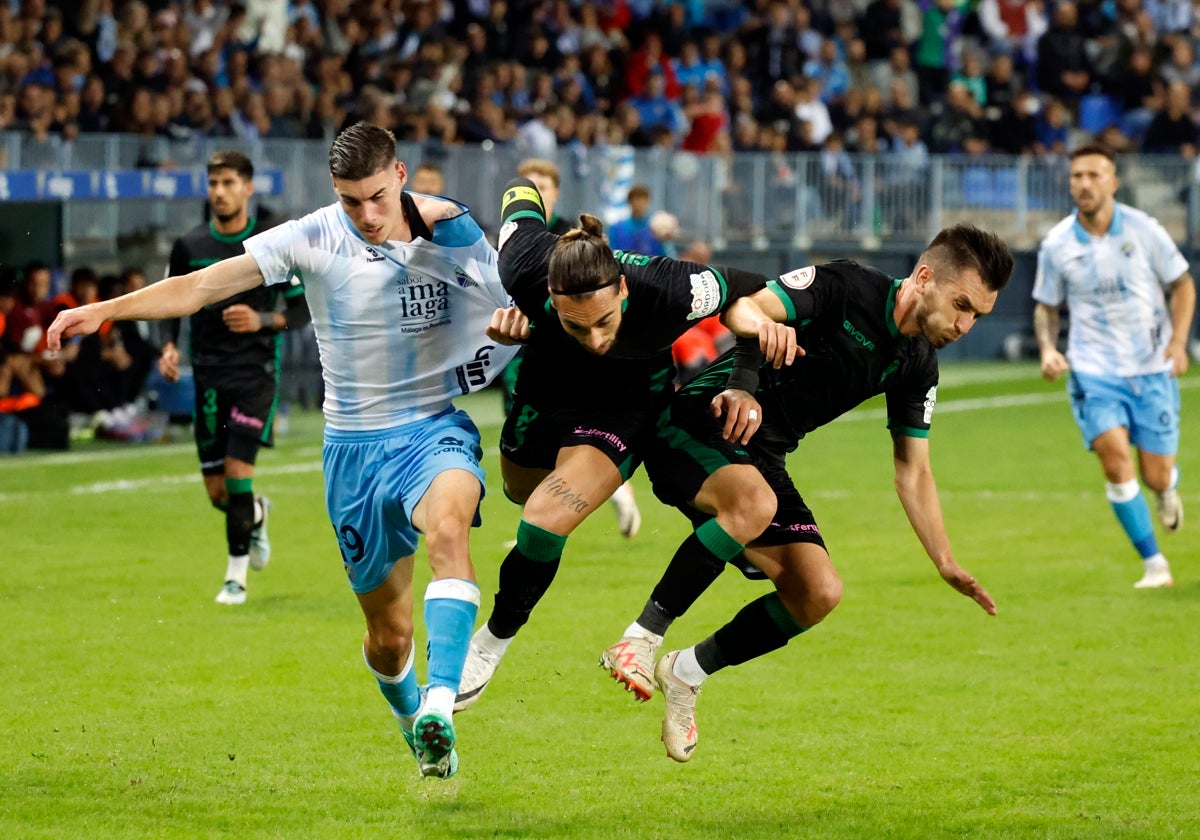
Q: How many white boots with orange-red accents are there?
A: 2